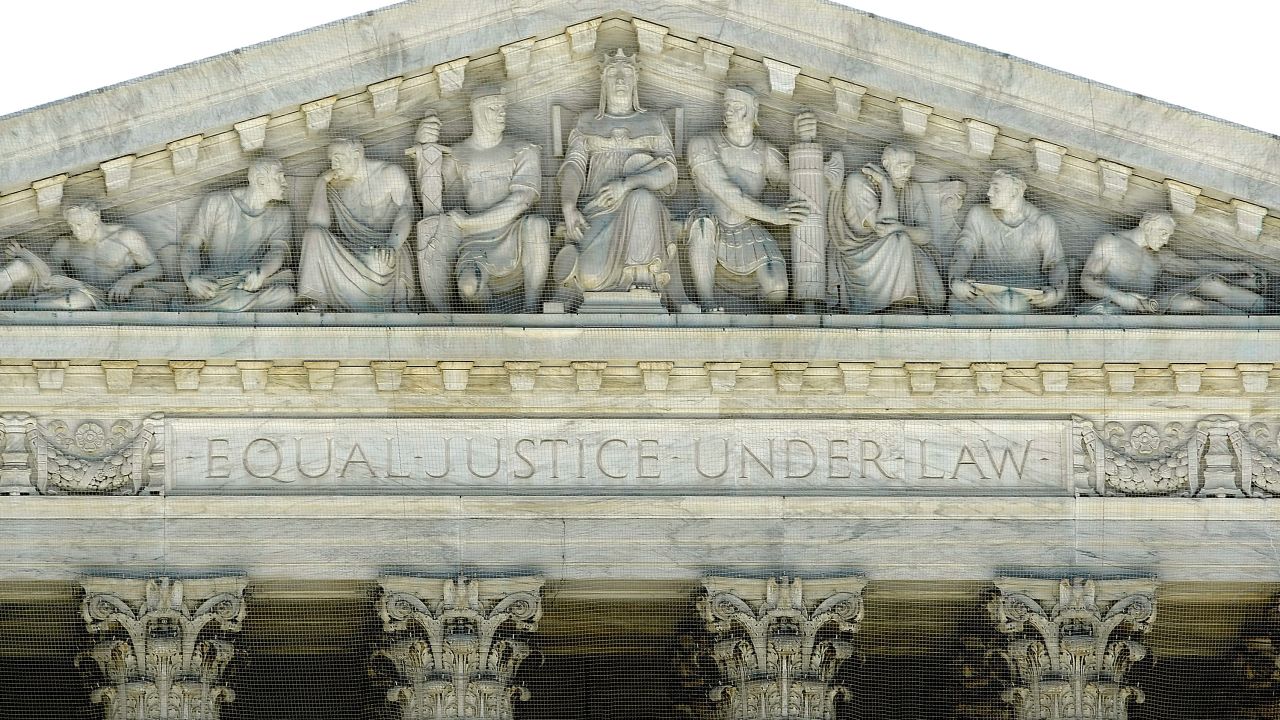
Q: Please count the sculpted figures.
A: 9